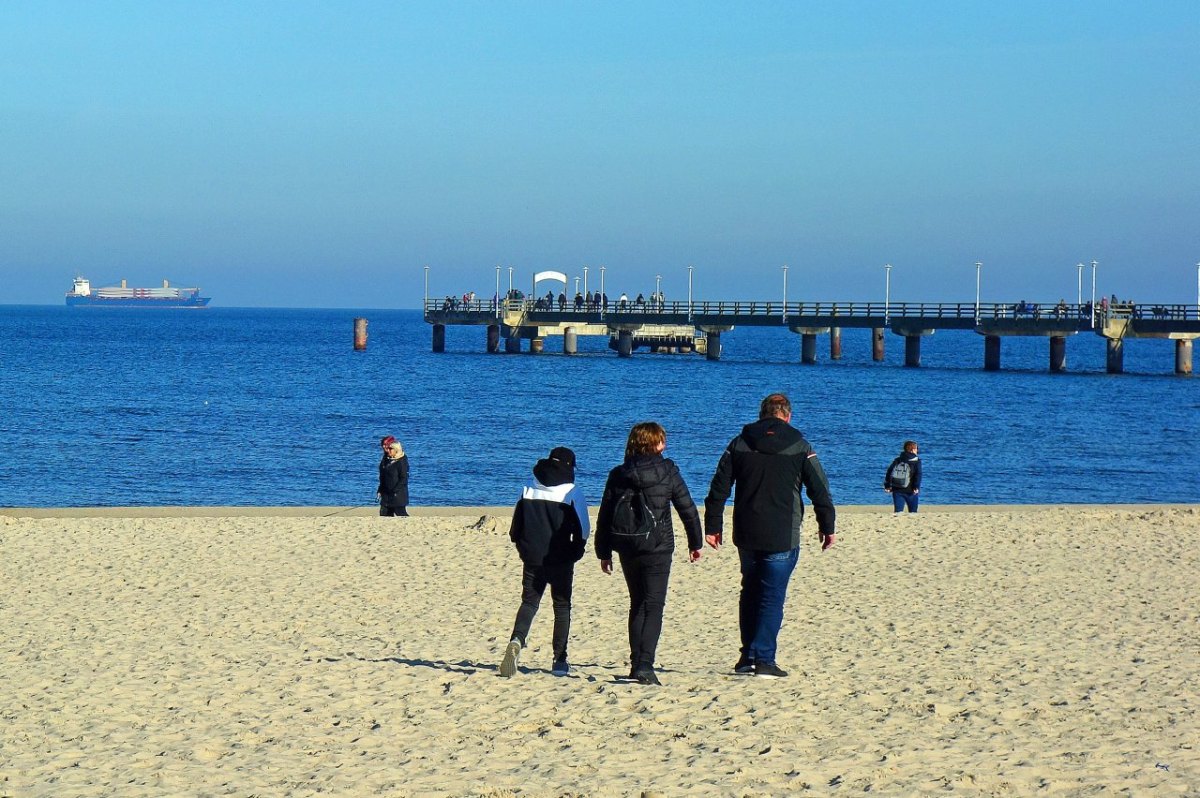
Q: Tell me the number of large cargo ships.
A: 1